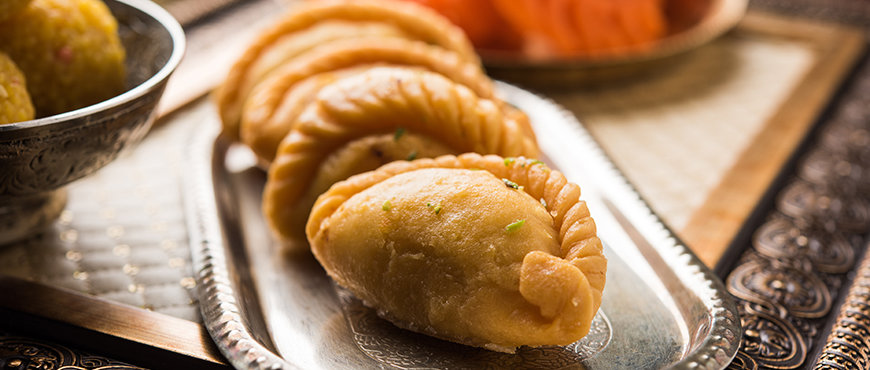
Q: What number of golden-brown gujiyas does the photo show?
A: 4